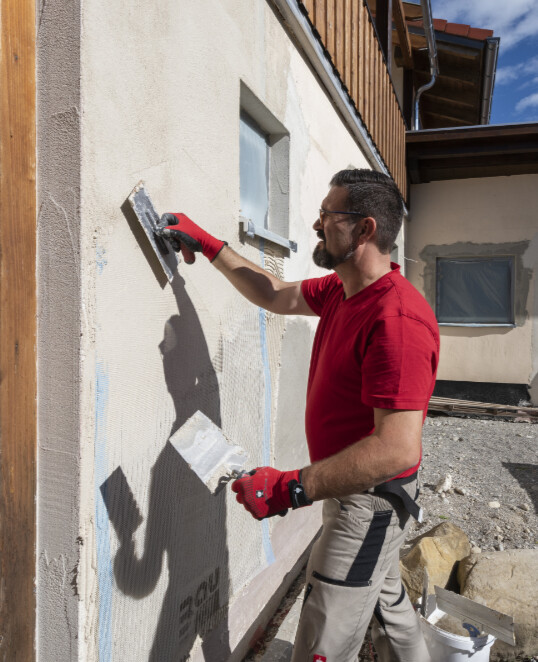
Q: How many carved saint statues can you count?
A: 0